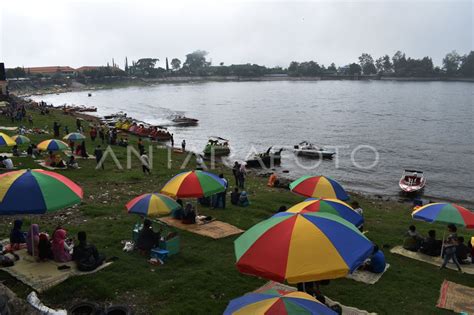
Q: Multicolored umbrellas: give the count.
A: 12